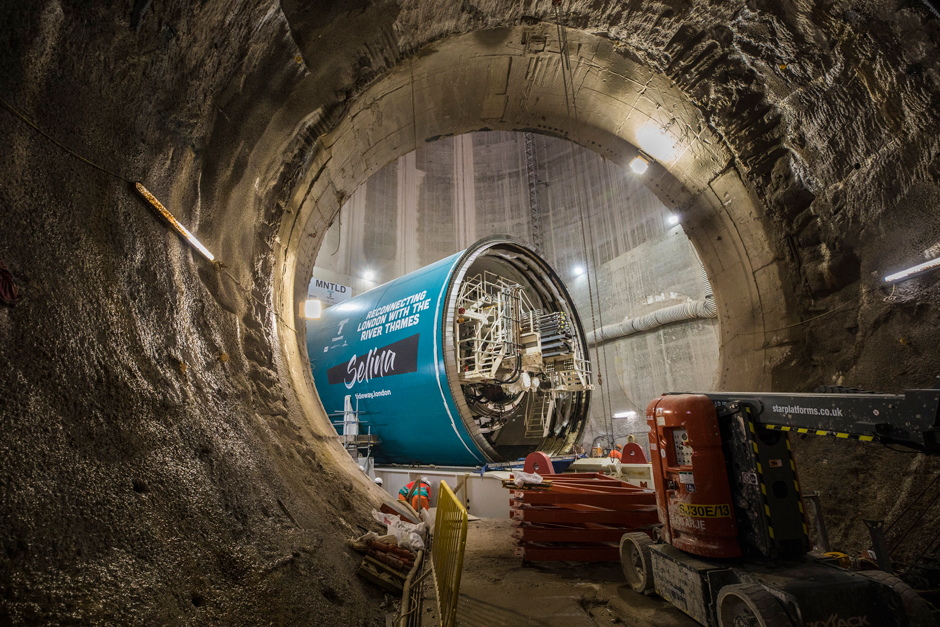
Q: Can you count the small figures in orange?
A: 3